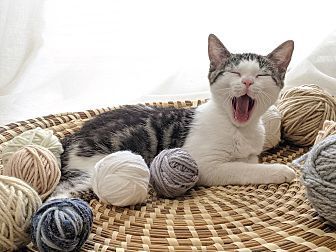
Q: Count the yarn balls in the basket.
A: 10